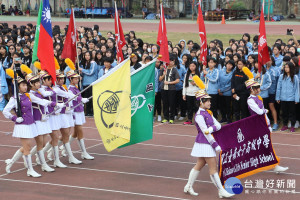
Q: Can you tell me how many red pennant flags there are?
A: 5